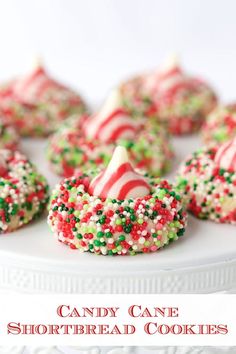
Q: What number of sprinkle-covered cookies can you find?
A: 8